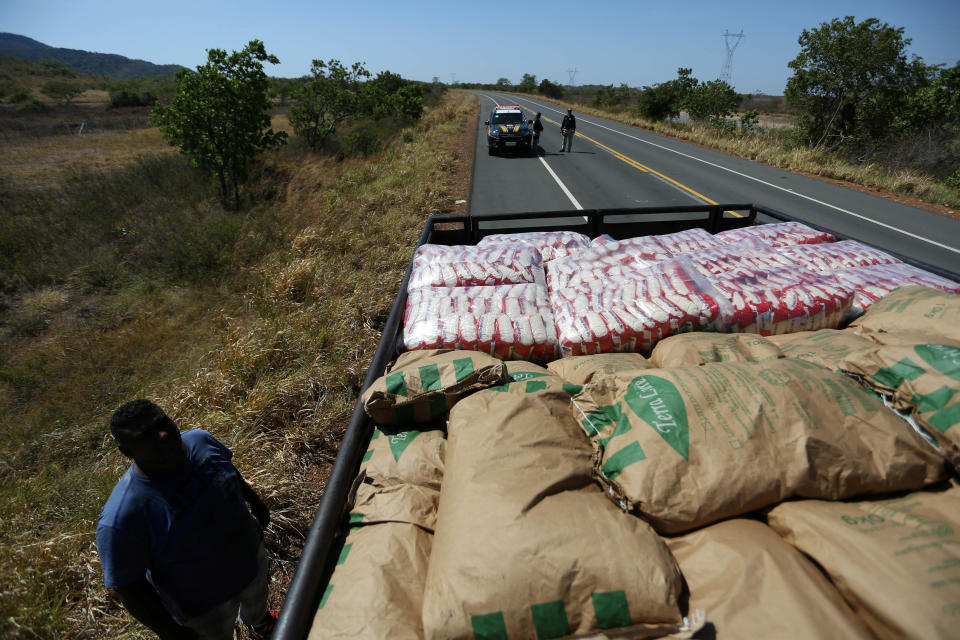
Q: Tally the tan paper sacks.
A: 13